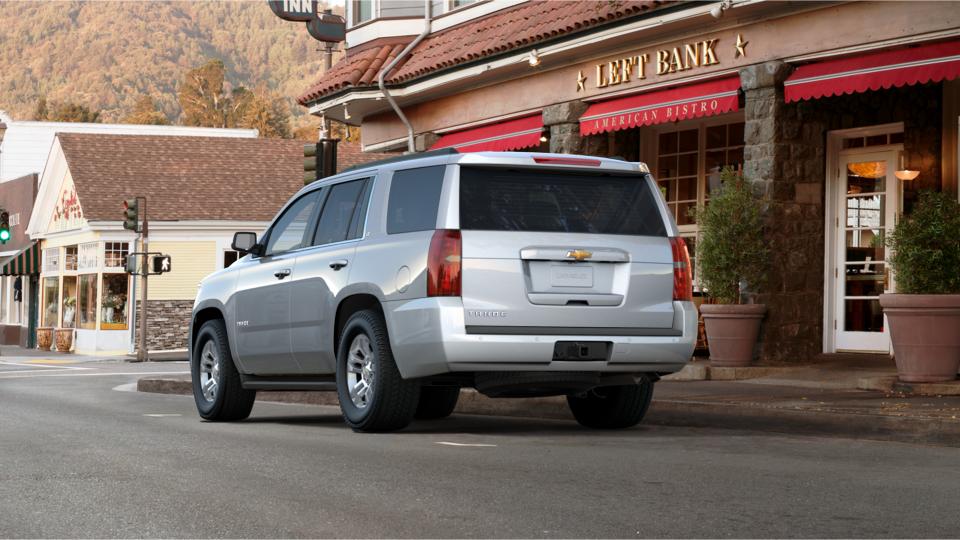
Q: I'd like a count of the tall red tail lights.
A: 2